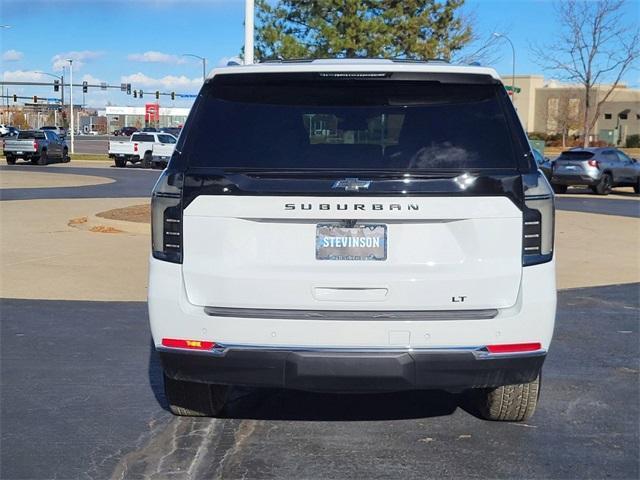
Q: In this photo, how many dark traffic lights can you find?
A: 9